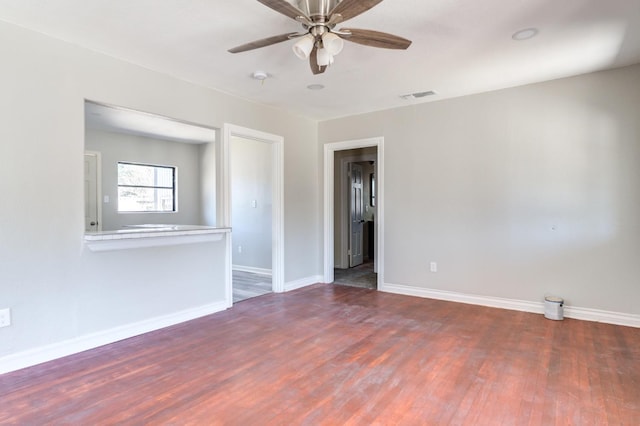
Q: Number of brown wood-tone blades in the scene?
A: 5